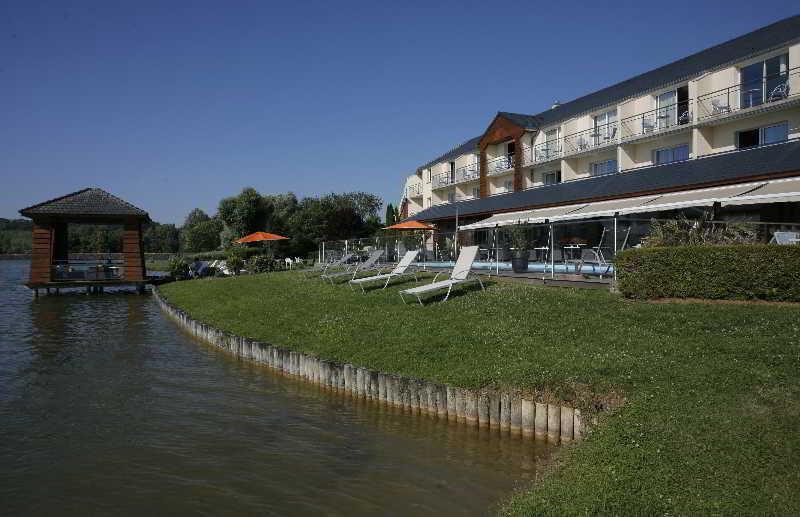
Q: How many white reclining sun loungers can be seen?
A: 4